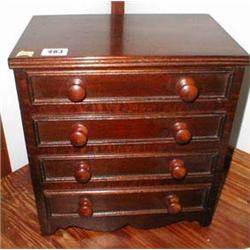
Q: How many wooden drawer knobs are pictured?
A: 8